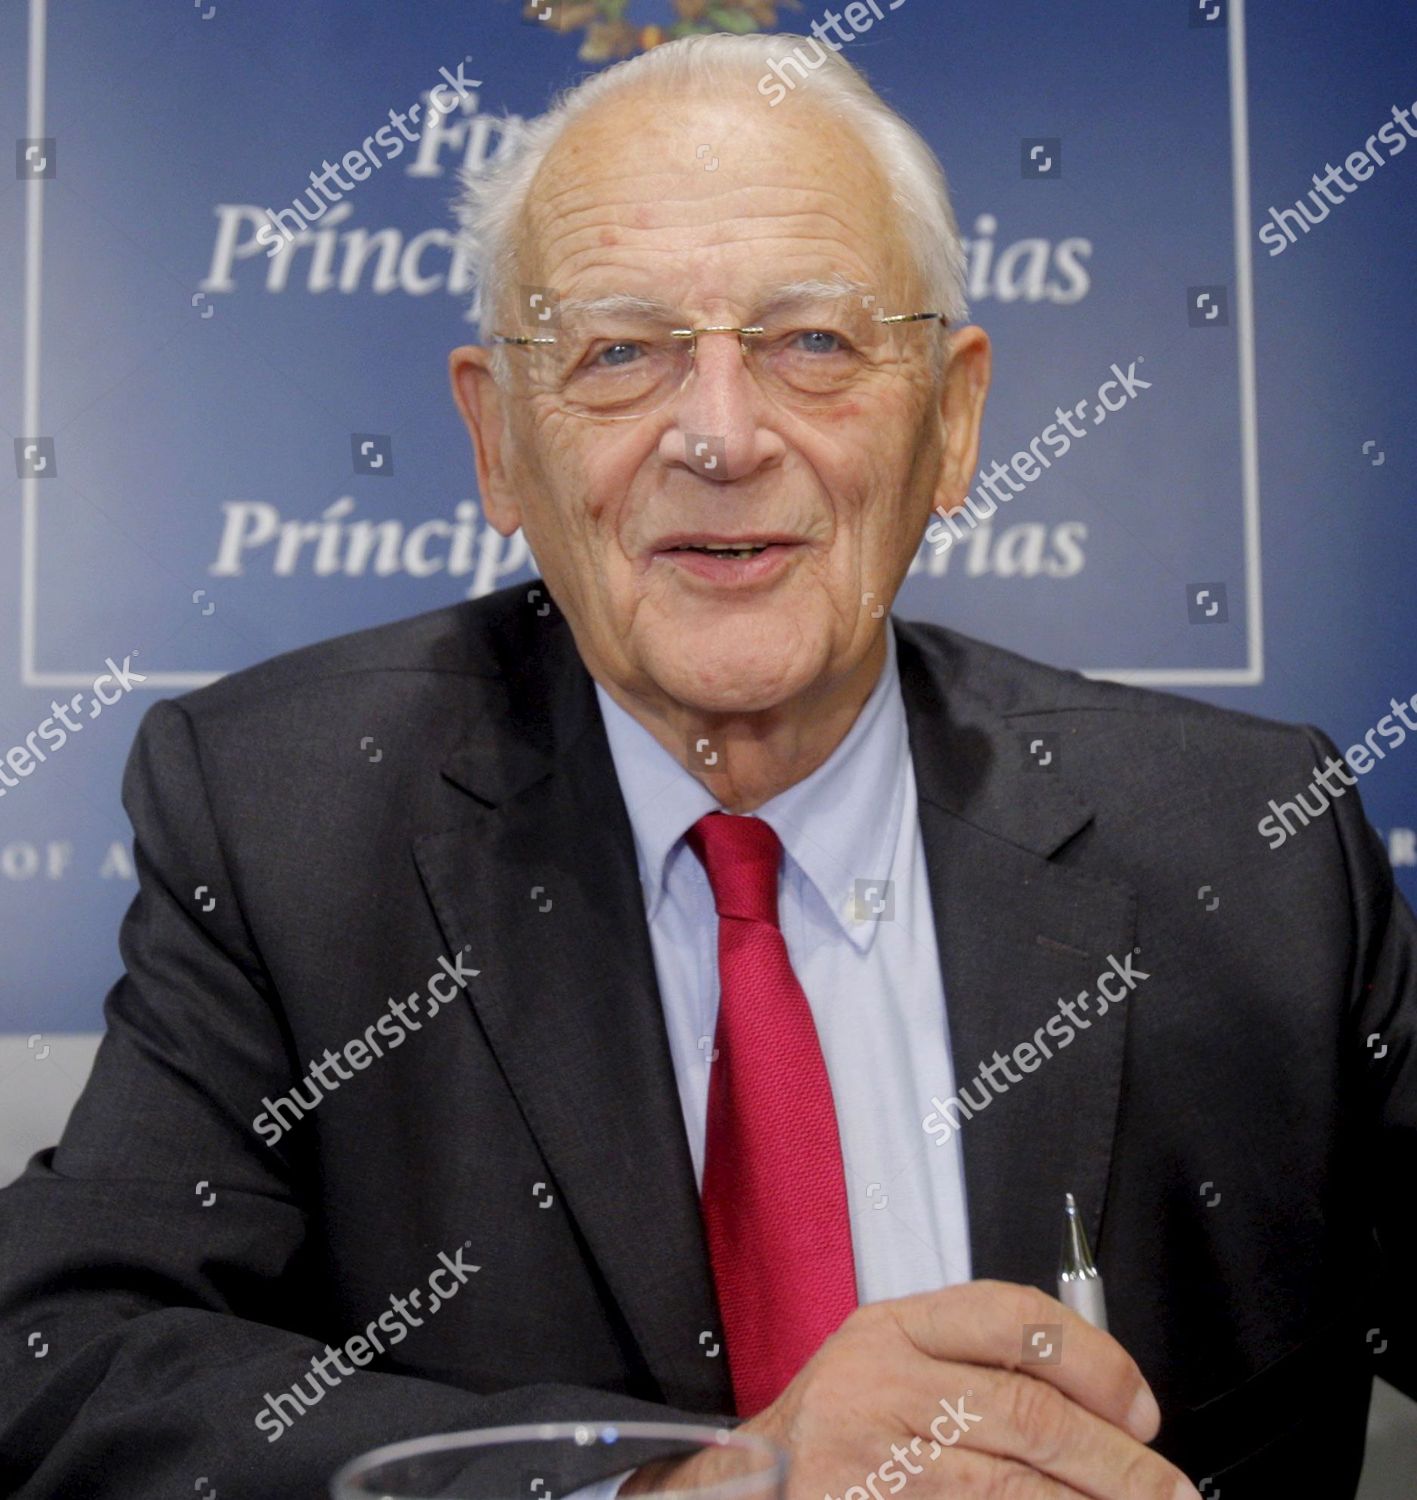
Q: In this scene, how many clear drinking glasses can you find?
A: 1